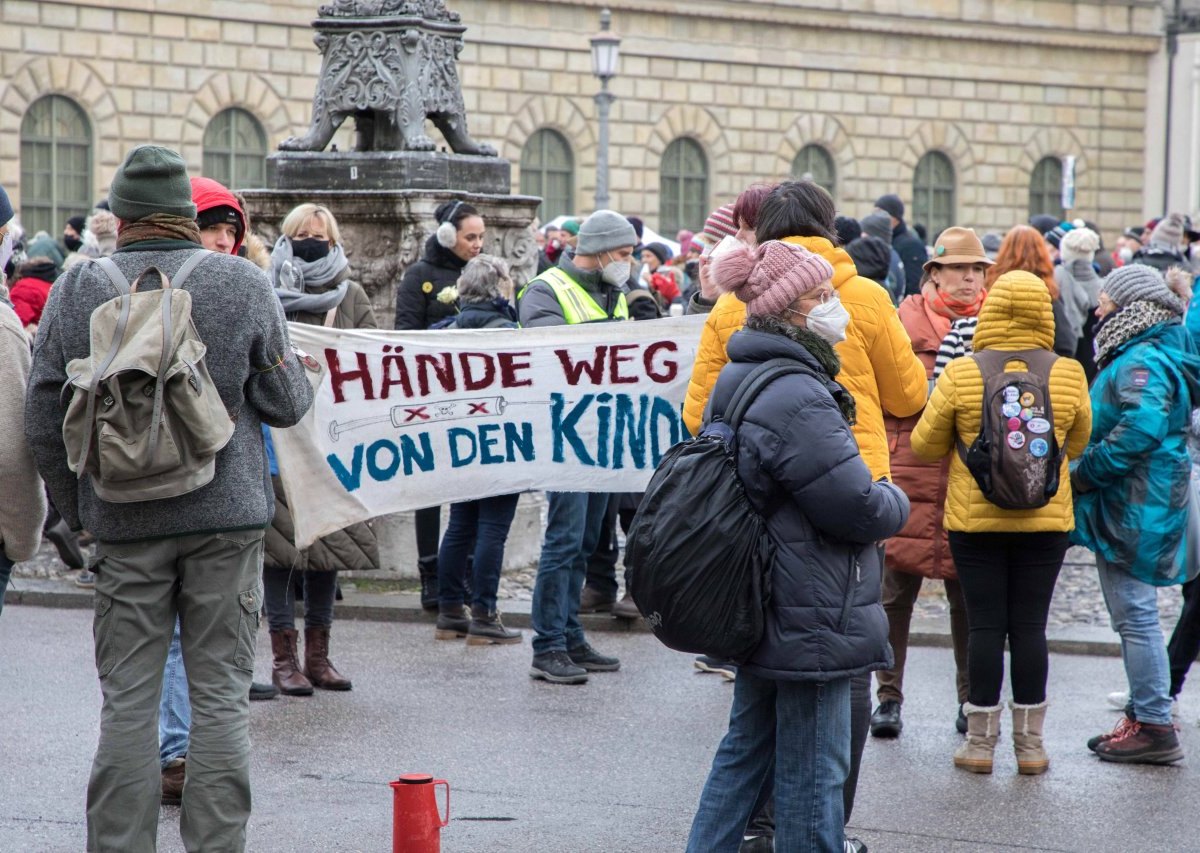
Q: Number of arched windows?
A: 7